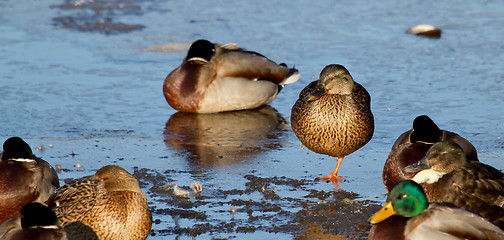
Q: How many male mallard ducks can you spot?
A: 5